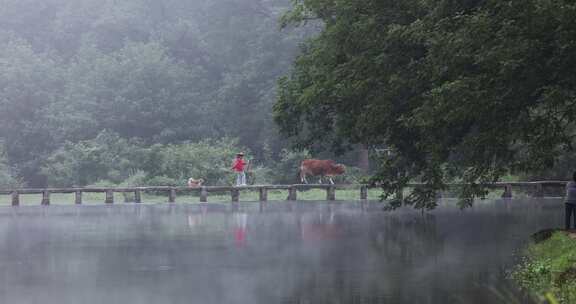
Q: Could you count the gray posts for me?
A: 14